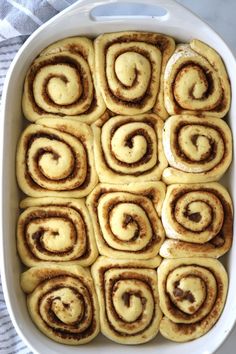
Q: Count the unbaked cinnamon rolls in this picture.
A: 12